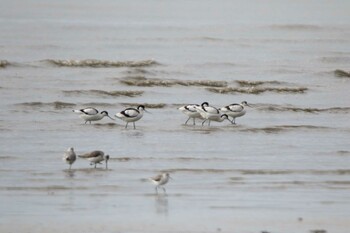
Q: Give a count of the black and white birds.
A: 5